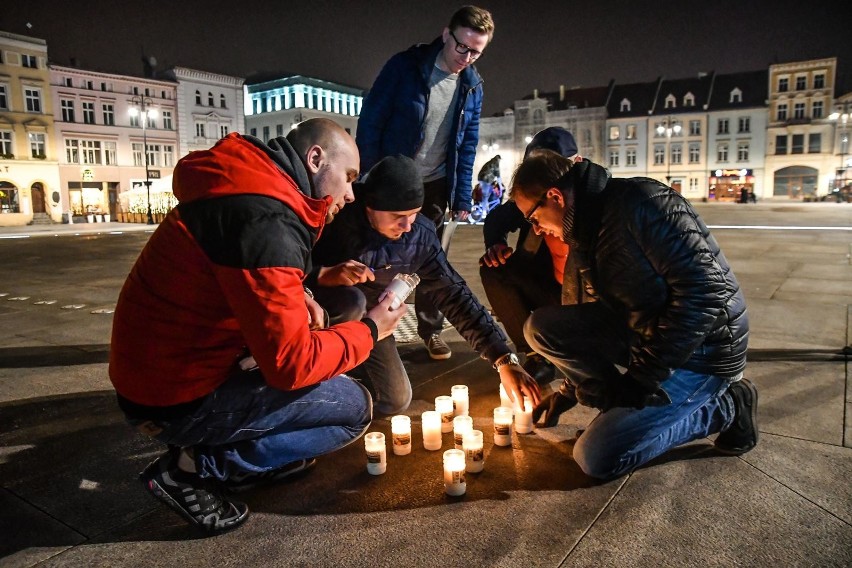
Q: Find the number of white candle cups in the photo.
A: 12